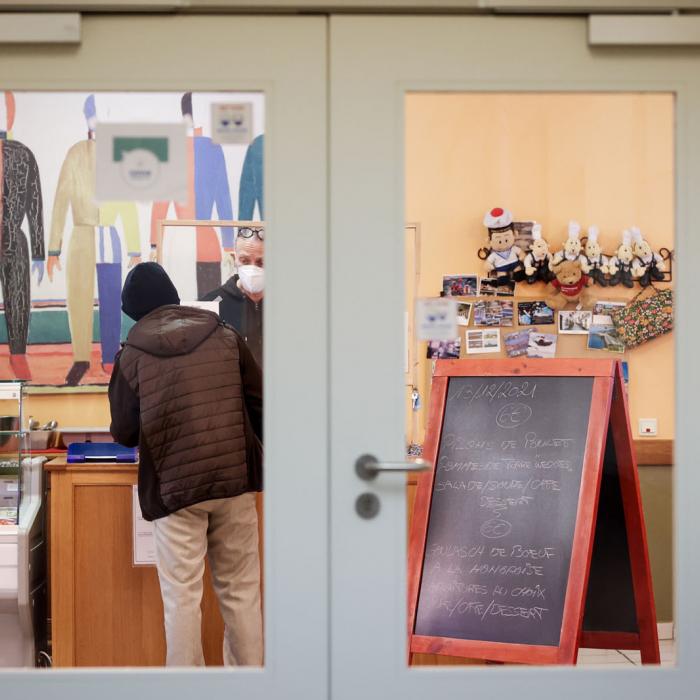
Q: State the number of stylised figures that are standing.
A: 4